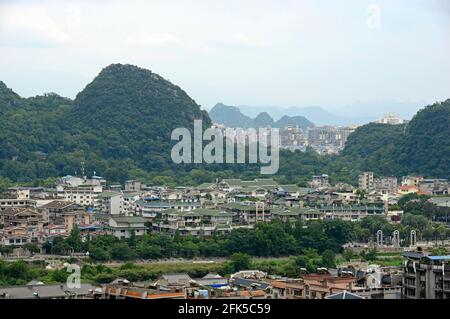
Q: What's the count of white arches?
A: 3